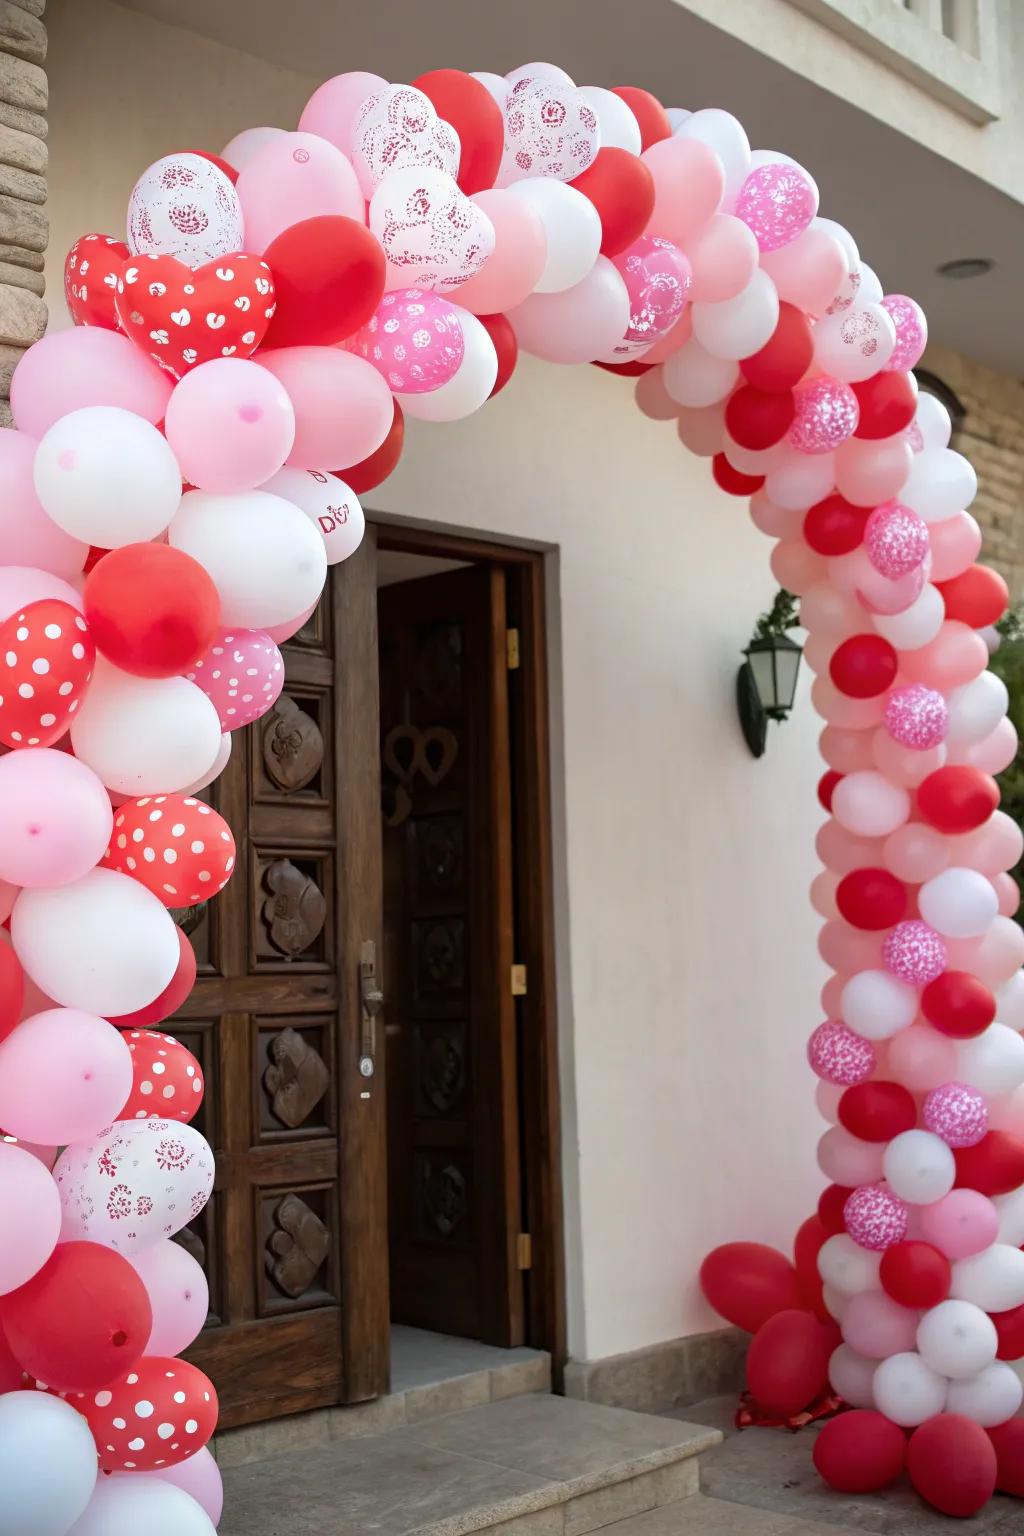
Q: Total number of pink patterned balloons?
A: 12